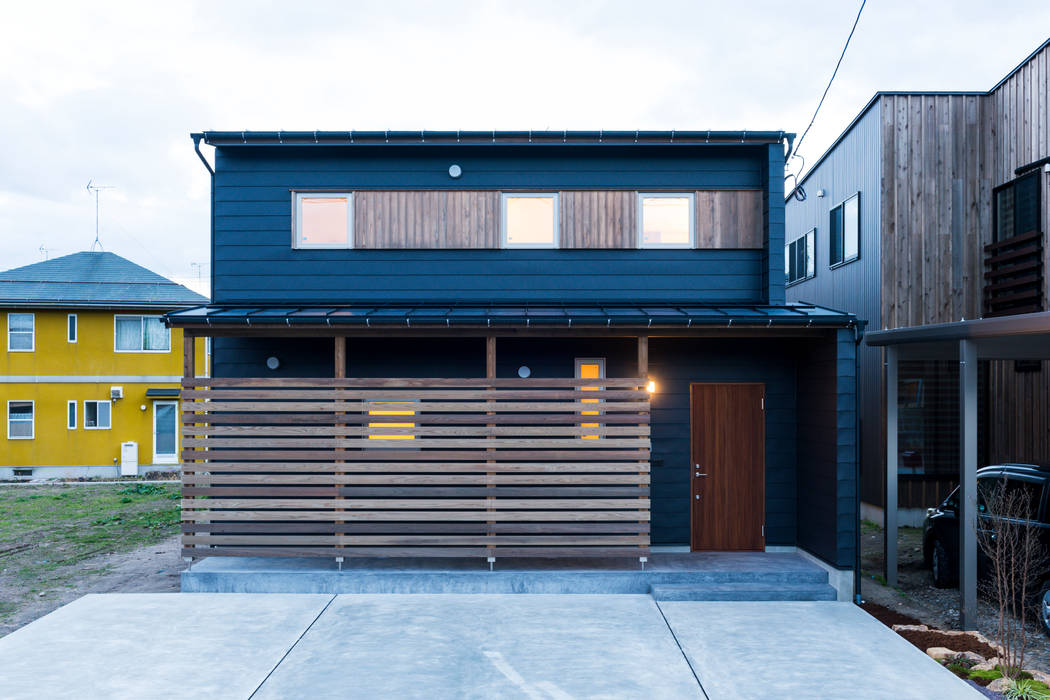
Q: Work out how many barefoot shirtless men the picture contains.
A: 0